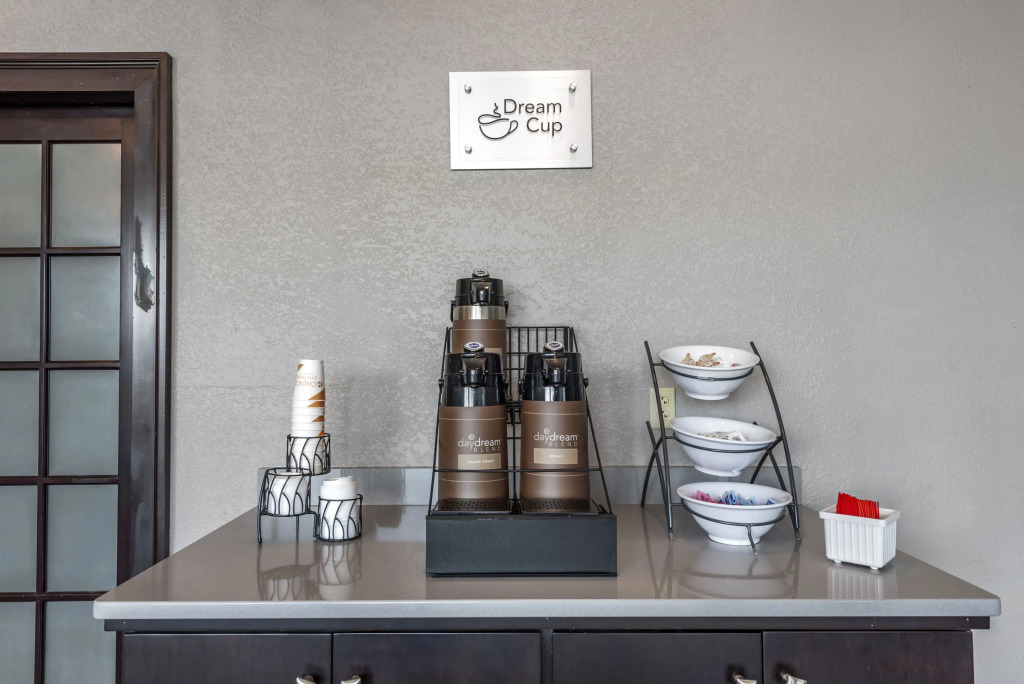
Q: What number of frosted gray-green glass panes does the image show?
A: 10